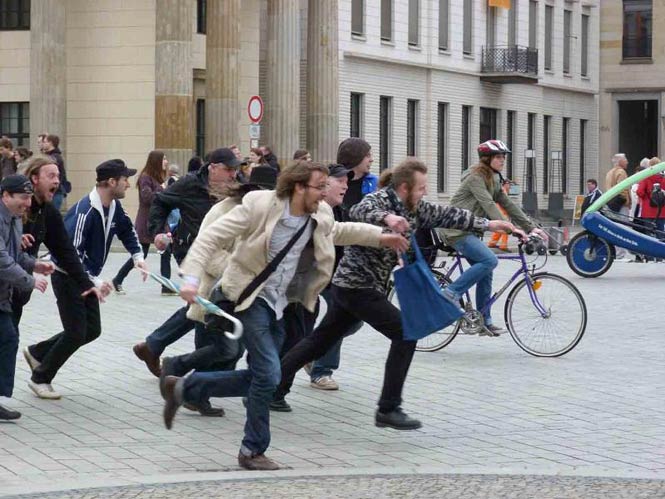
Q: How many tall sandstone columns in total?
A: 5